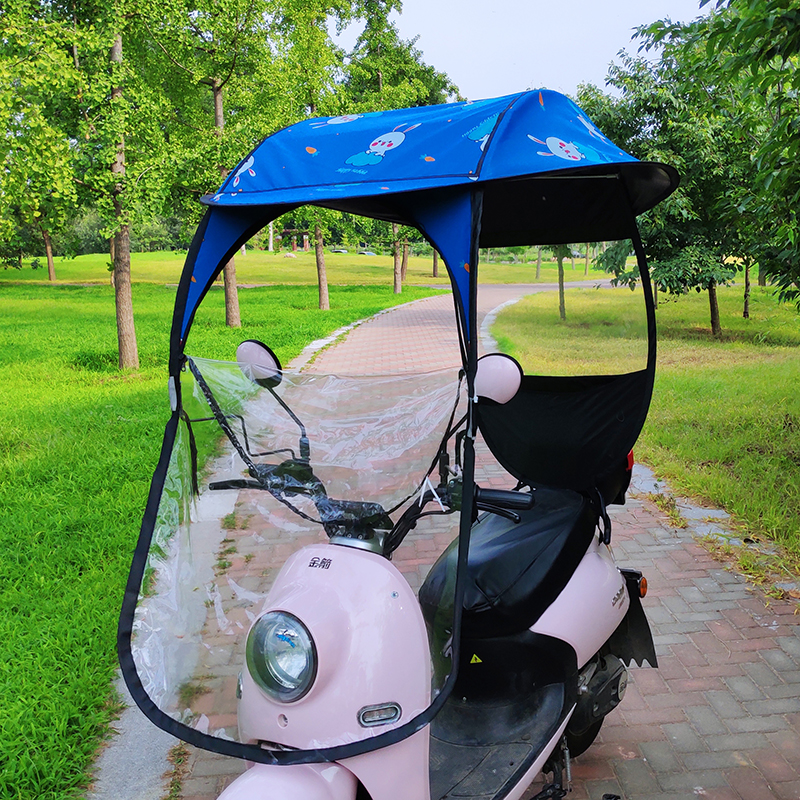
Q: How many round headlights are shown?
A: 1